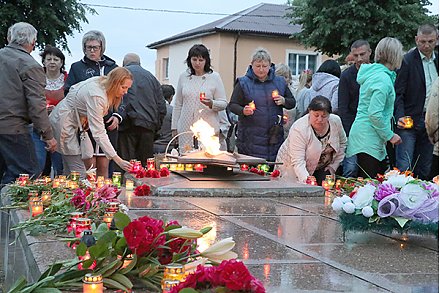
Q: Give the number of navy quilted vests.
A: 1